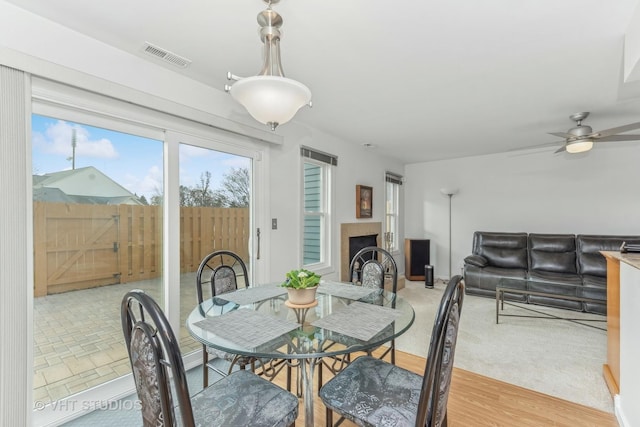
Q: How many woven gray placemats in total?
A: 4